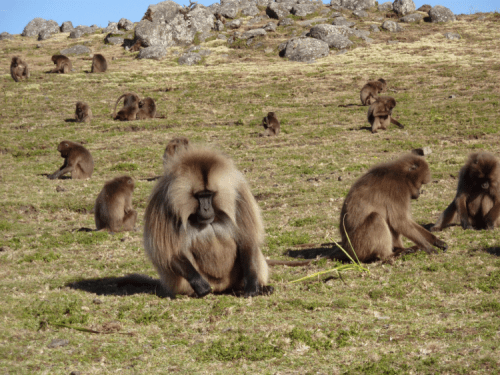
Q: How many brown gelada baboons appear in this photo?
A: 15